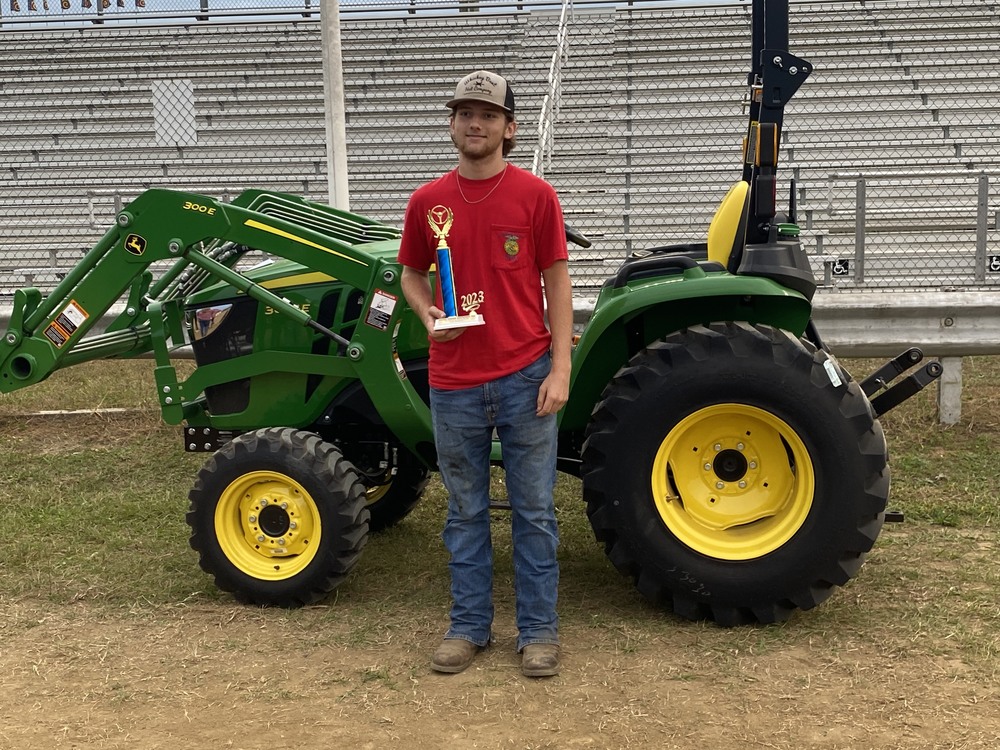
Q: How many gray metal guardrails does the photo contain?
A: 1